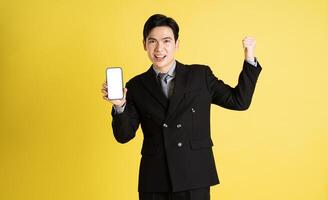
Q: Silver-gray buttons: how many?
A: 4